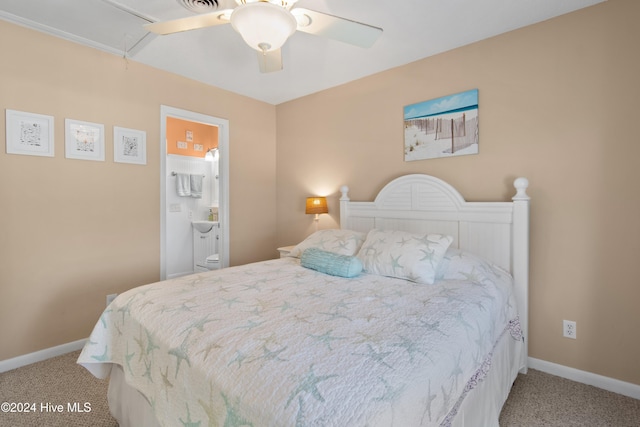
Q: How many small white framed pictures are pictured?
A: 3